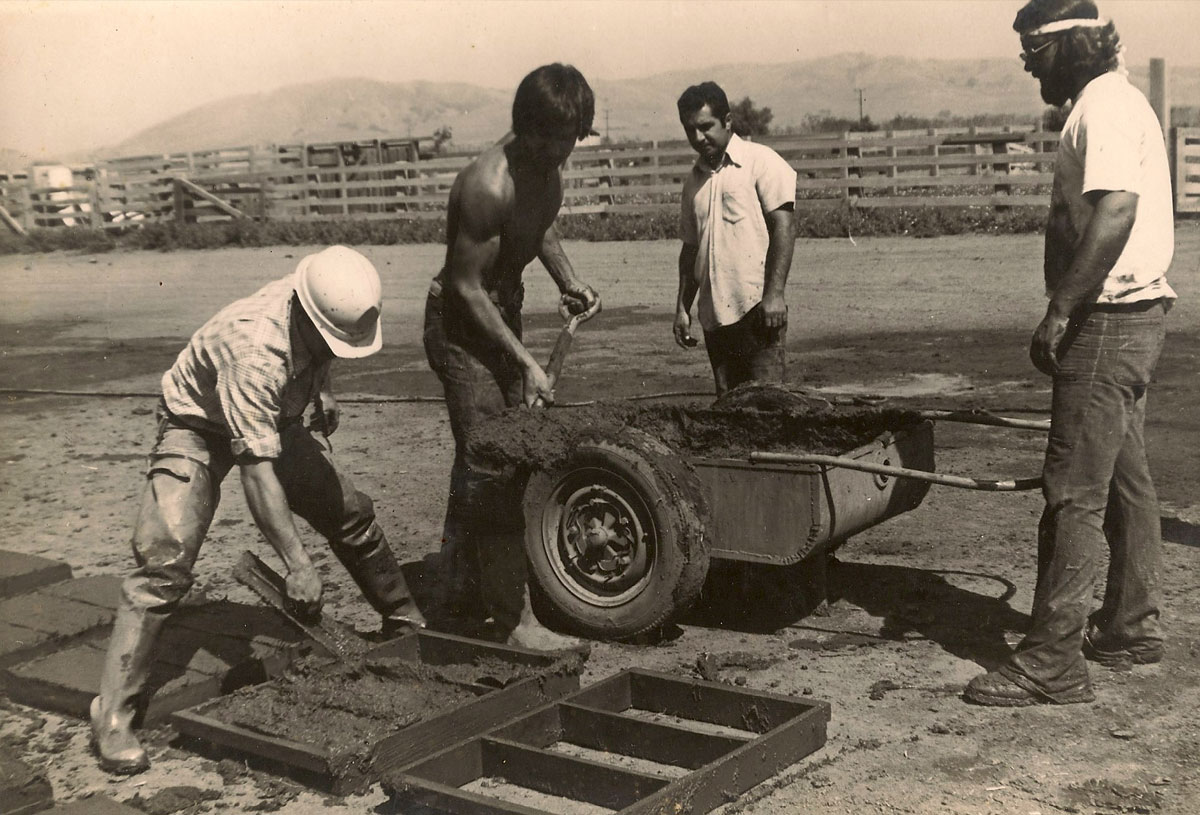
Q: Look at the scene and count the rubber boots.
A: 2